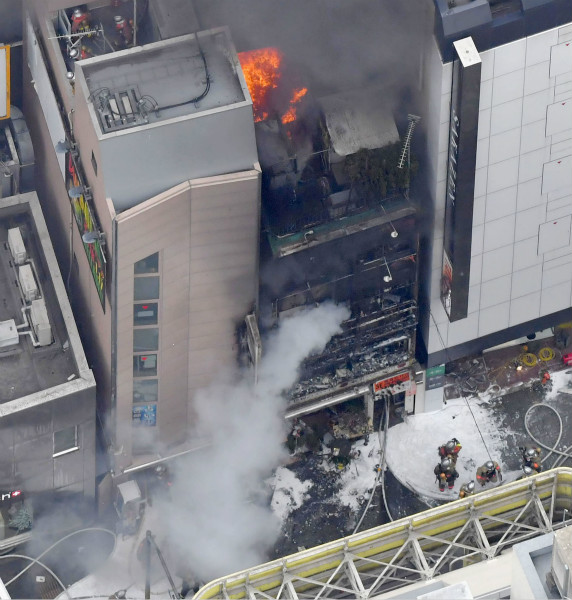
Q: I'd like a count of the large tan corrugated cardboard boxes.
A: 0